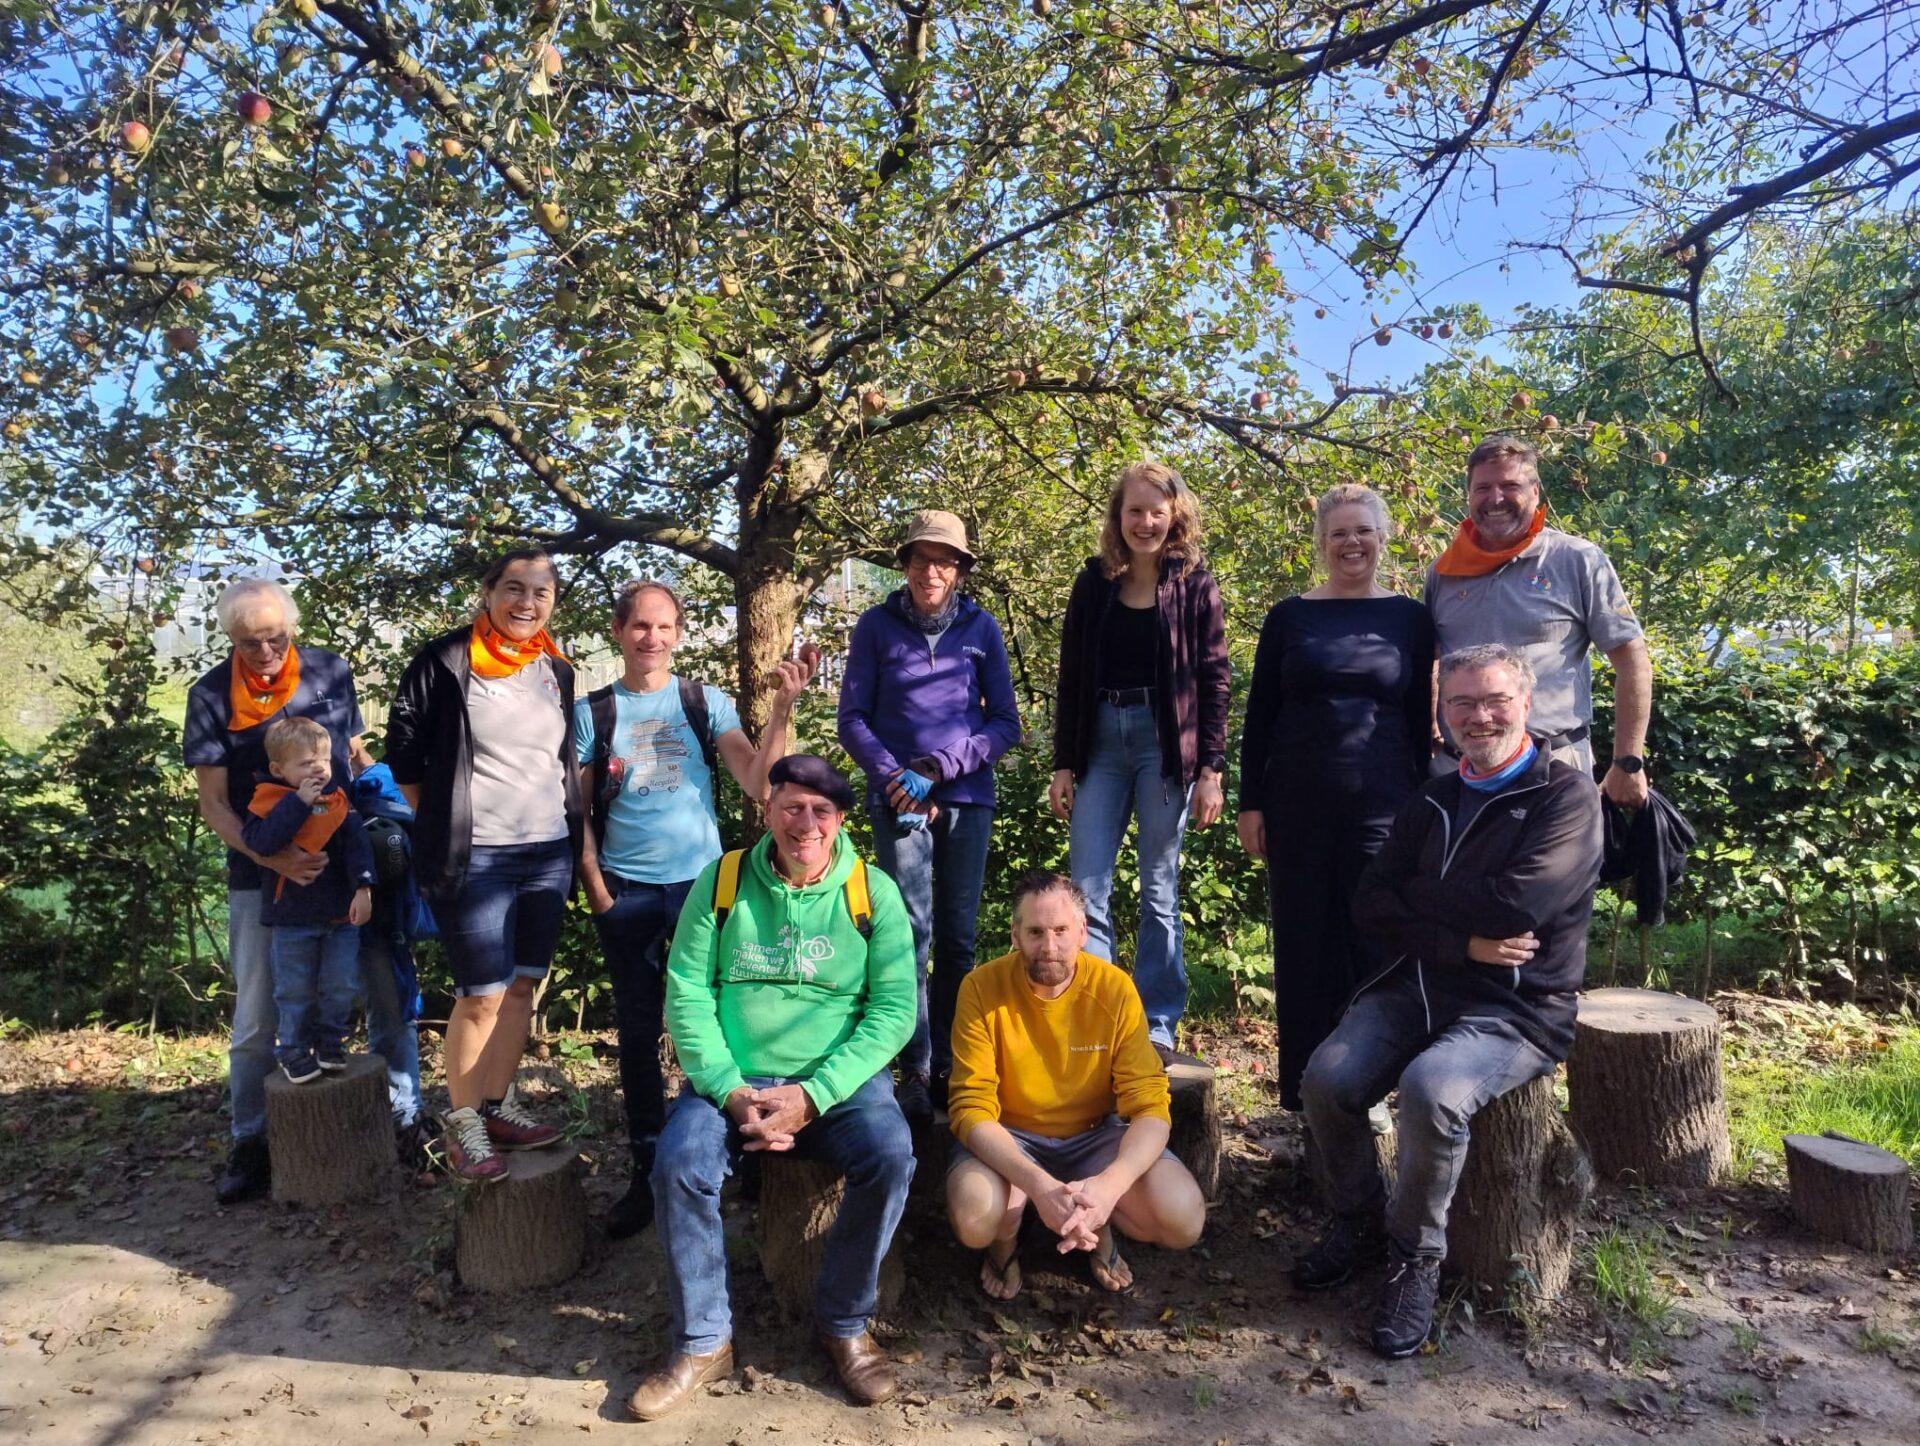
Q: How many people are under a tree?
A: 11